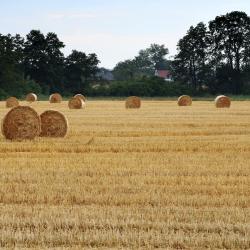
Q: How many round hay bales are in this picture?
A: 10